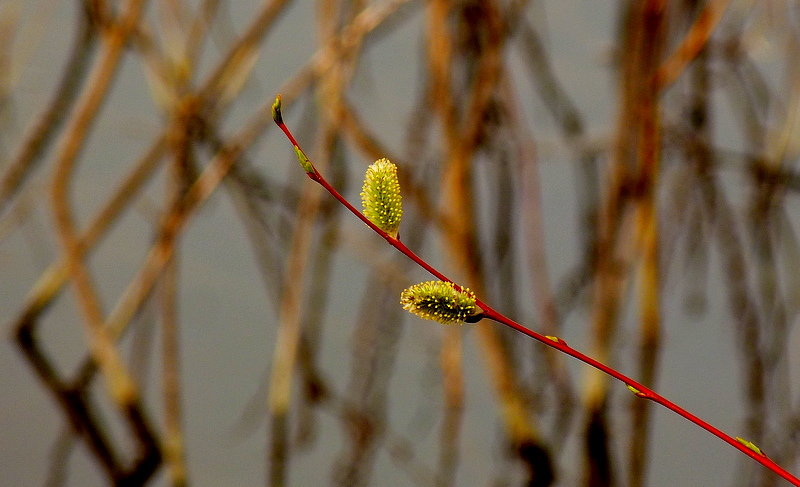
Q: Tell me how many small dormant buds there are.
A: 5